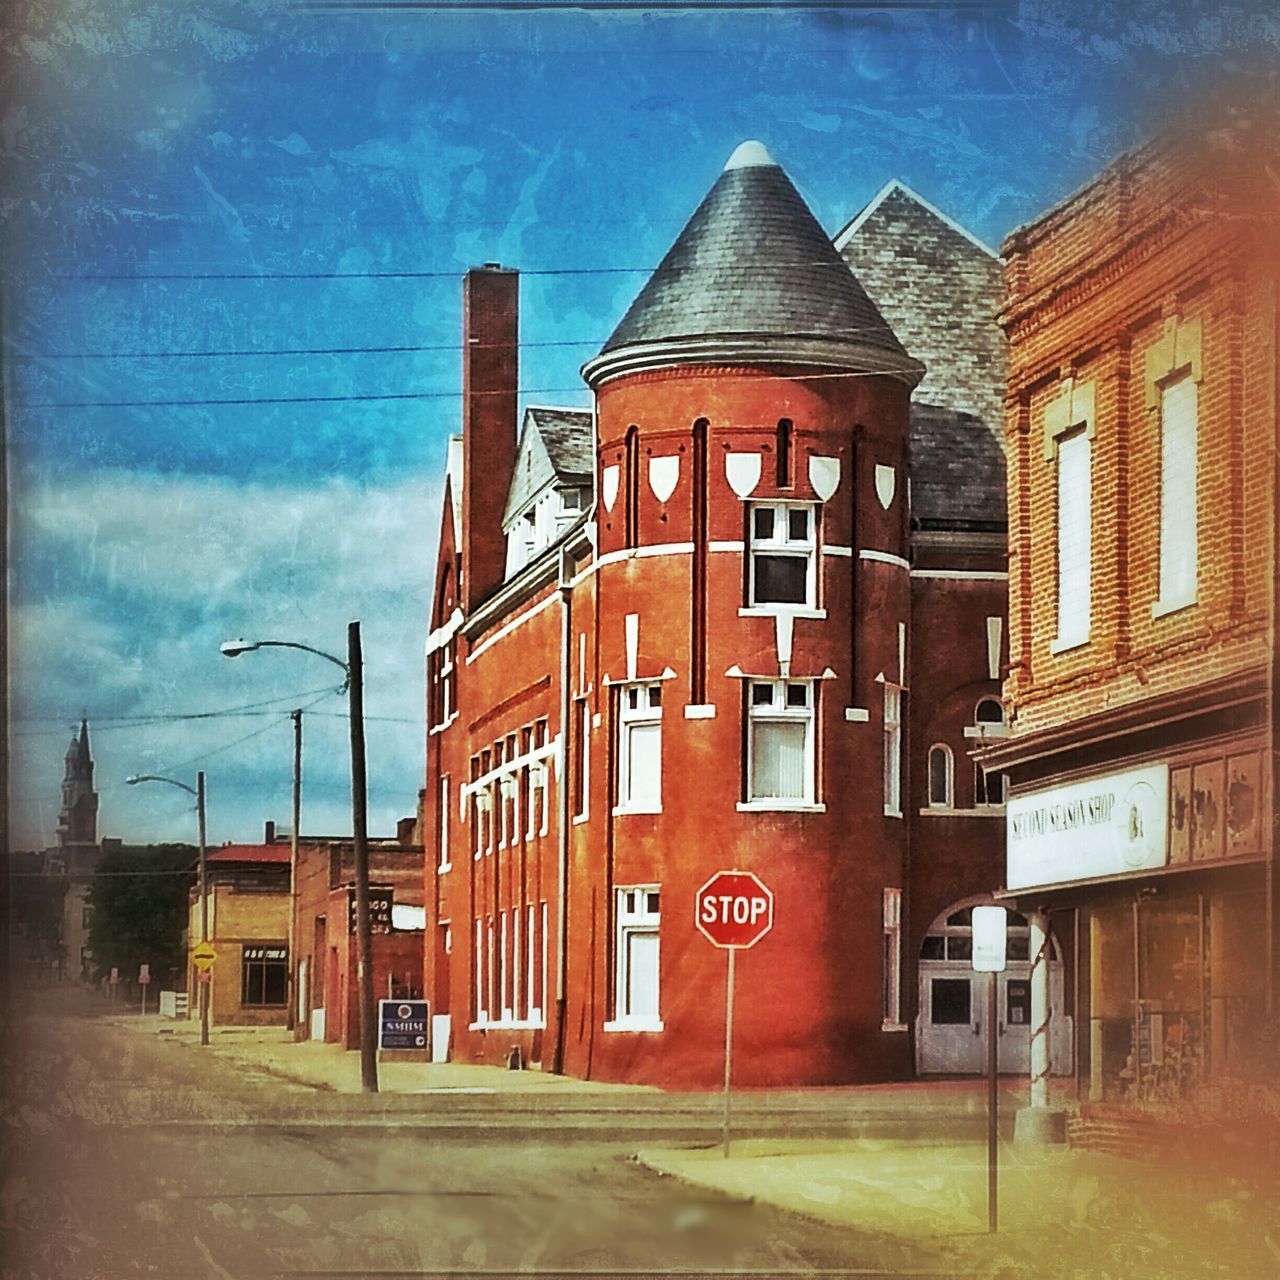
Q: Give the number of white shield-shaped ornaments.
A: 5